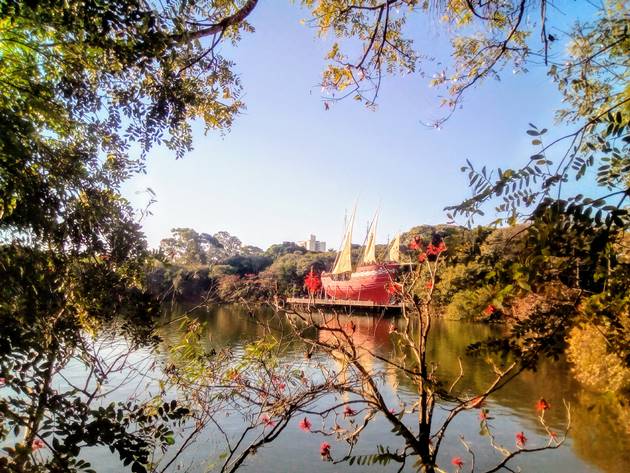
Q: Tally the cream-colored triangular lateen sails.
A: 3